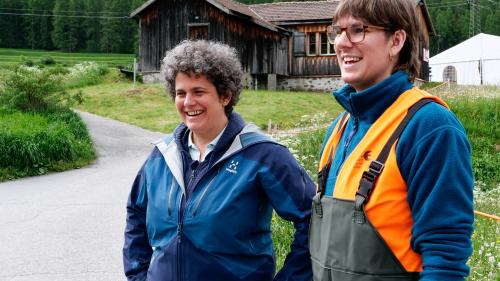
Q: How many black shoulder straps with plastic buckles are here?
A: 2